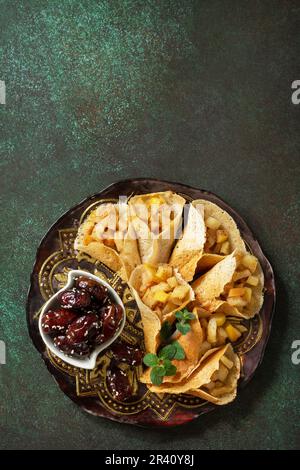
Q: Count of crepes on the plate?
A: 7